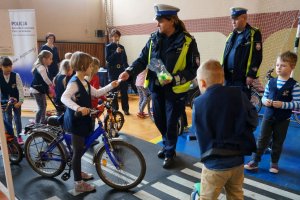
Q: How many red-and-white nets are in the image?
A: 1